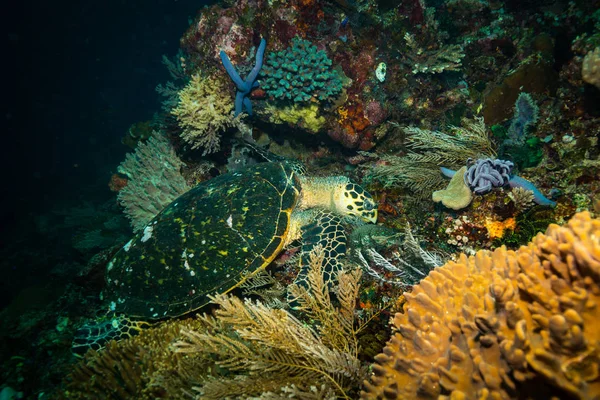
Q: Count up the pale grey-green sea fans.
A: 1